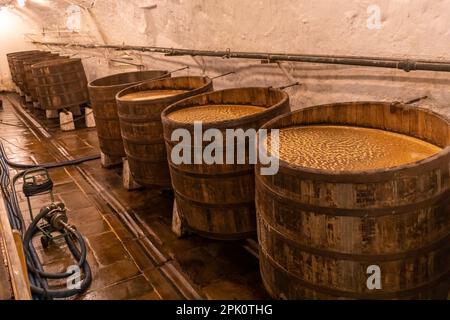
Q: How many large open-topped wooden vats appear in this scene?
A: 9